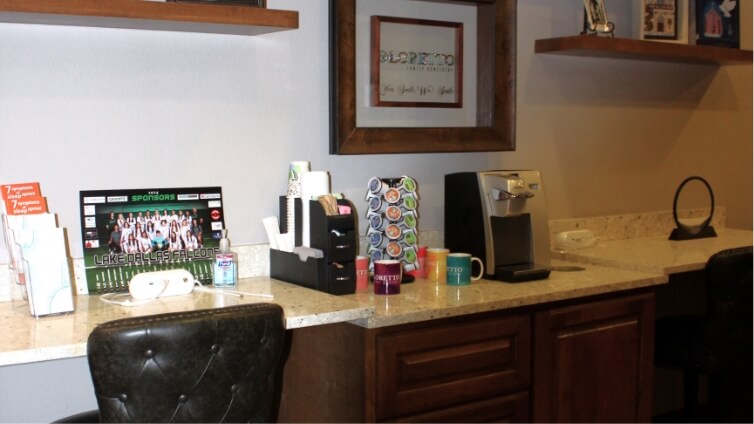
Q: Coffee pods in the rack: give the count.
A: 14